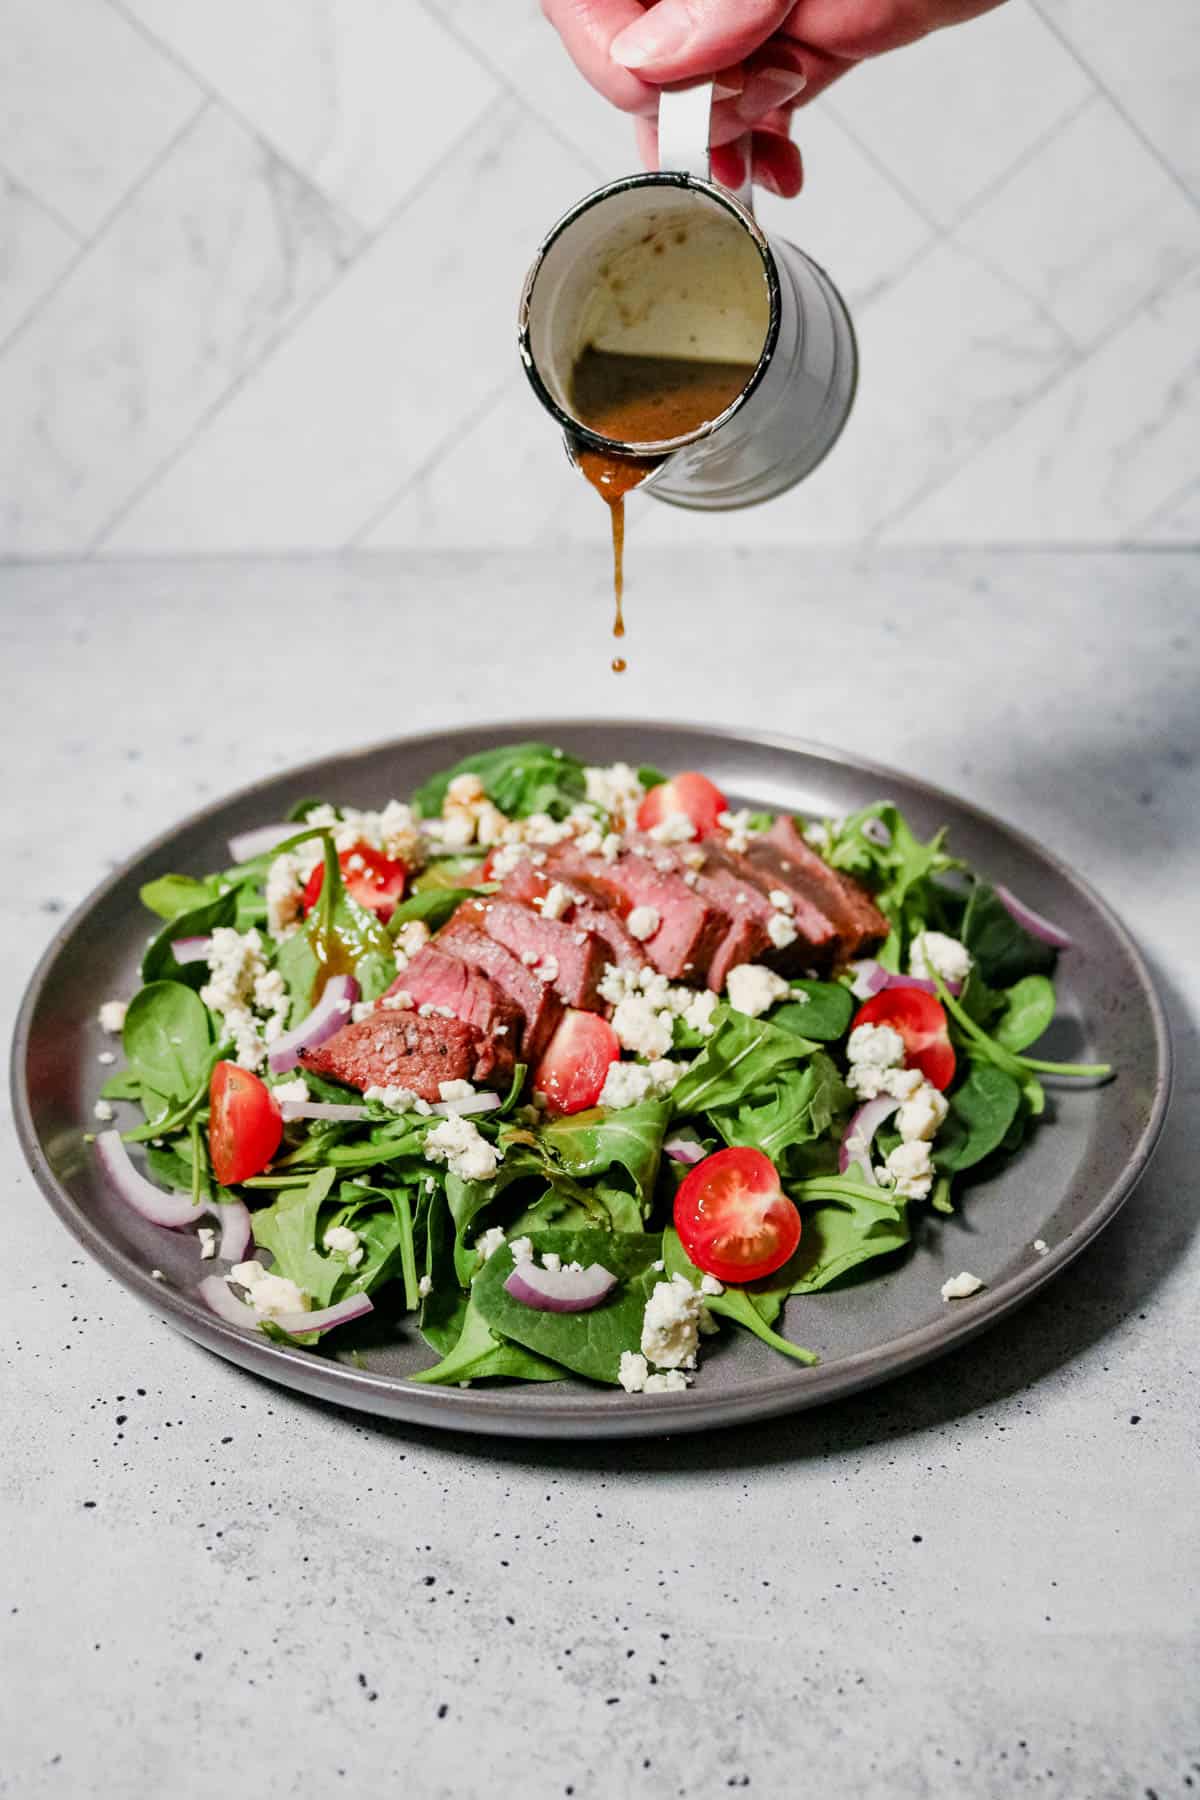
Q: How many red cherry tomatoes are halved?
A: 6